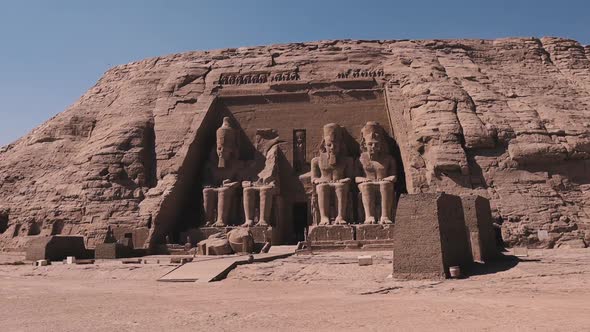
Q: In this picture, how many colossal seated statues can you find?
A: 4